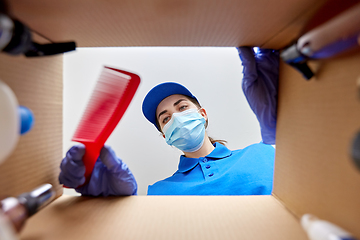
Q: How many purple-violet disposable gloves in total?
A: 2